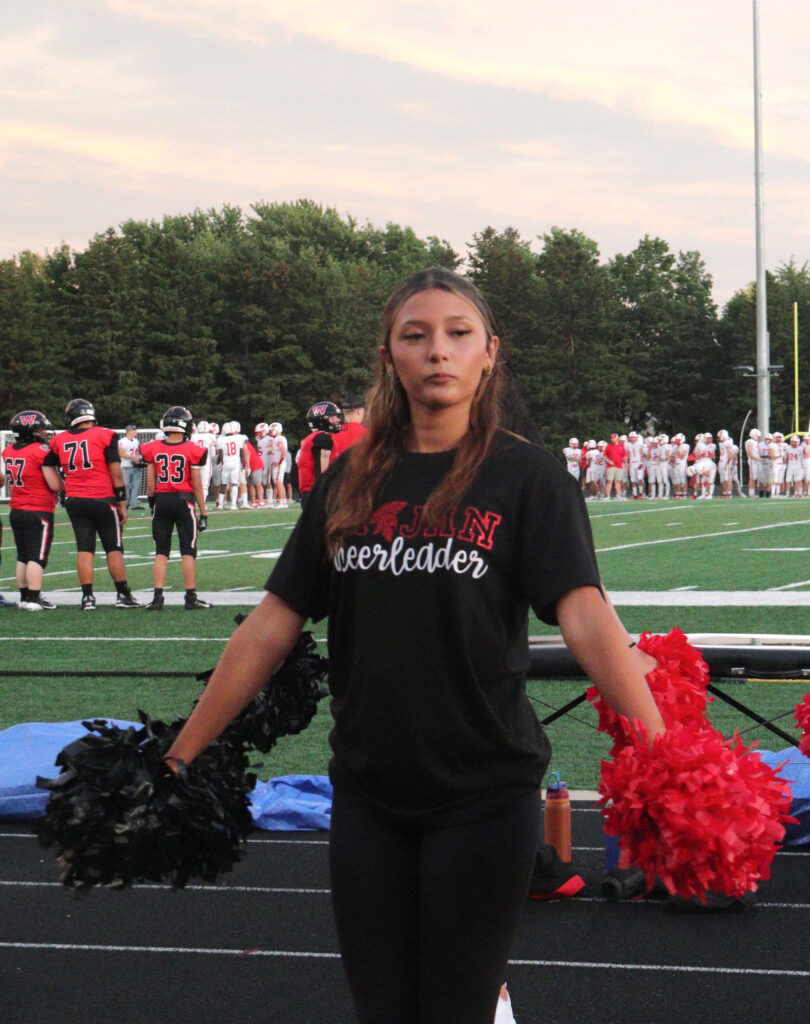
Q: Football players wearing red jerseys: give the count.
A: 4